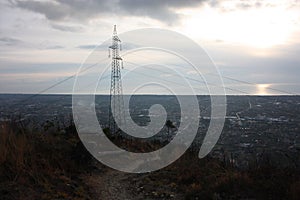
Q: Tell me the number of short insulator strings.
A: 3